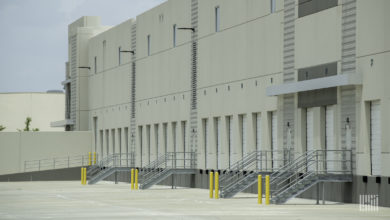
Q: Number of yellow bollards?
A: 10